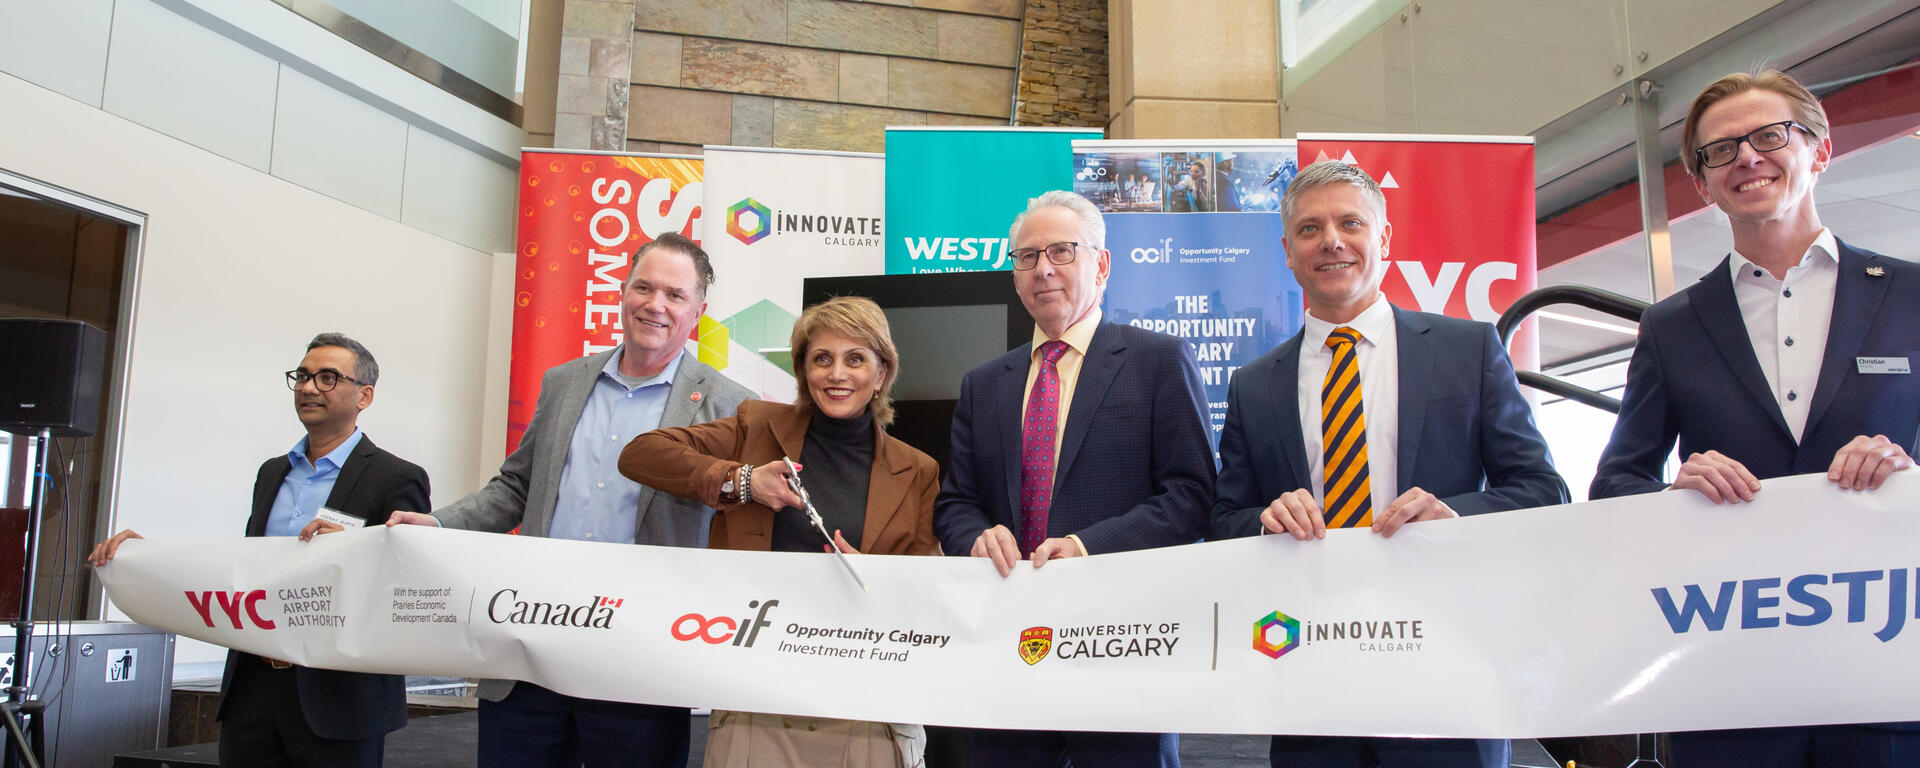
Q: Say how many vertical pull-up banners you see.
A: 5